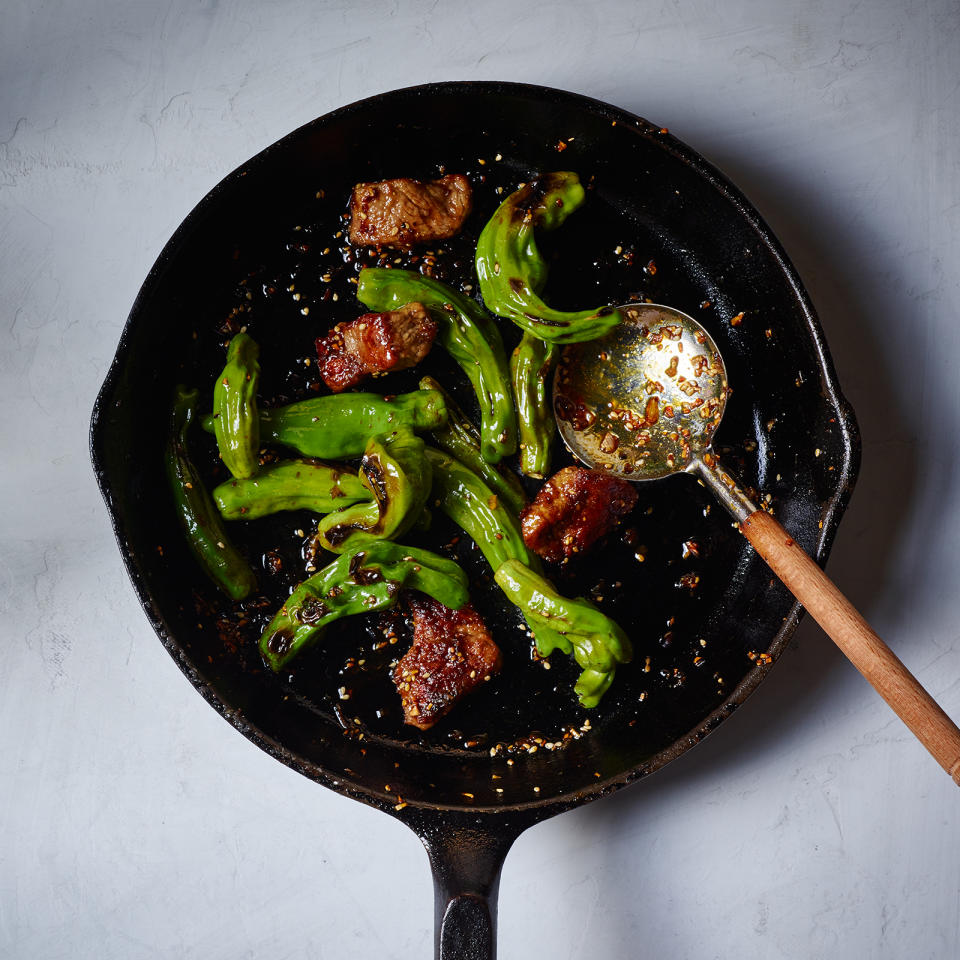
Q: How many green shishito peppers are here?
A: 12